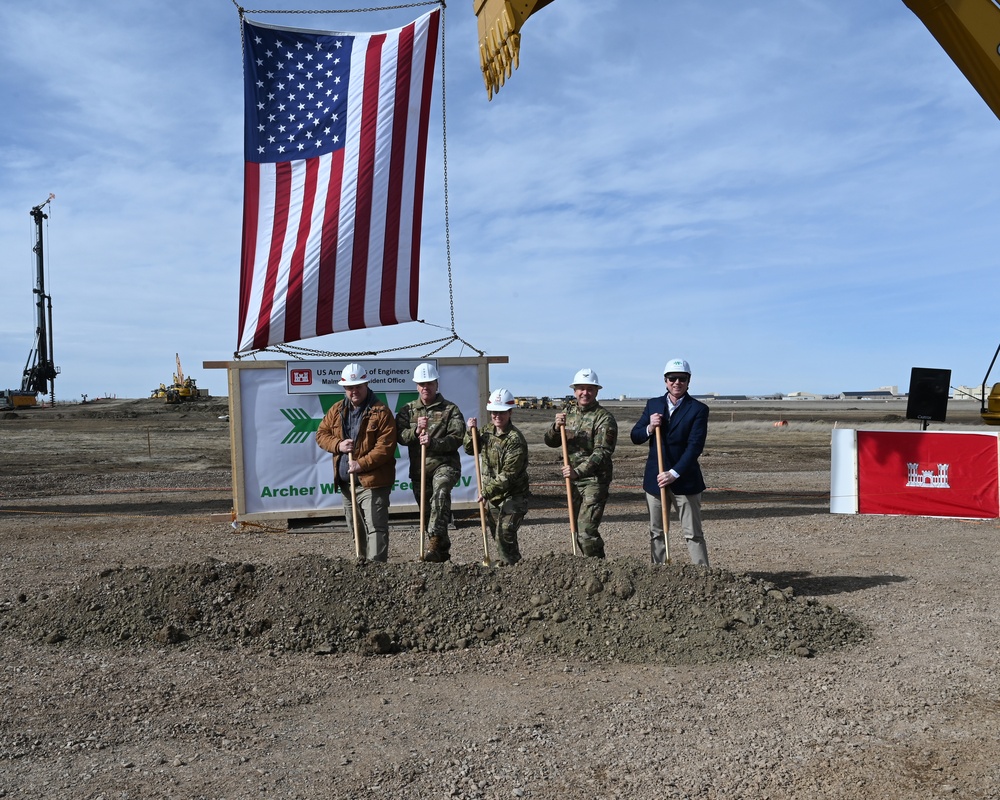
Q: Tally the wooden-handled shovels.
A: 5